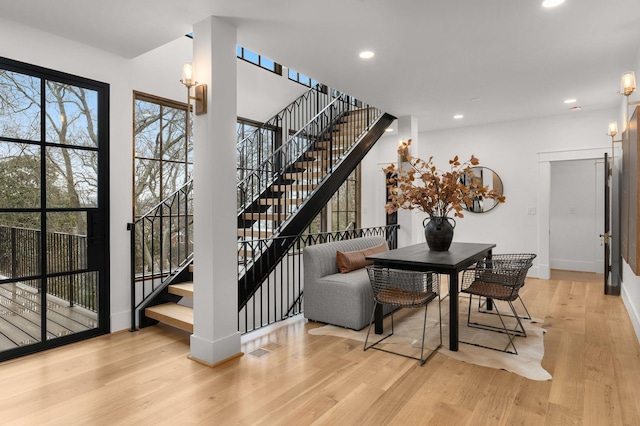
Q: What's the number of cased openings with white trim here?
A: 1